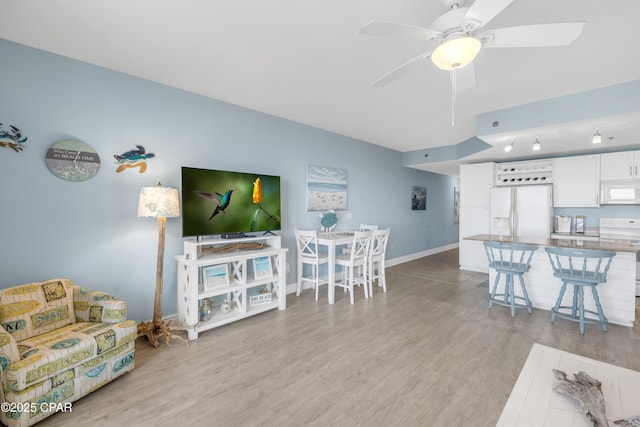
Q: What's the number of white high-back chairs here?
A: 4